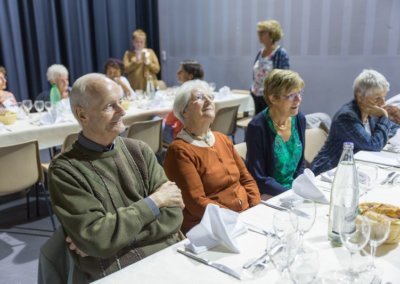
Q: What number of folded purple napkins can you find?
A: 0